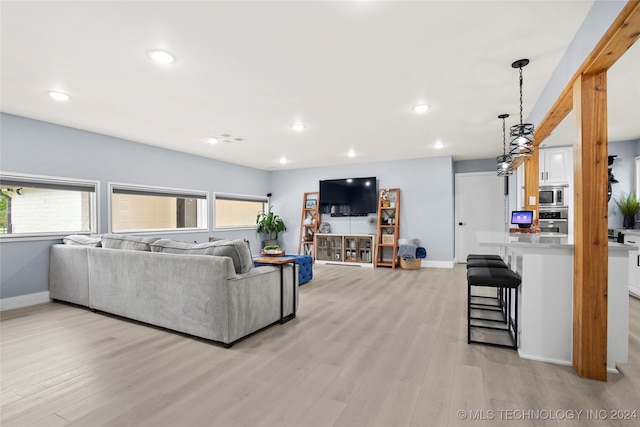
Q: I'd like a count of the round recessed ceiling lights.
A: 8